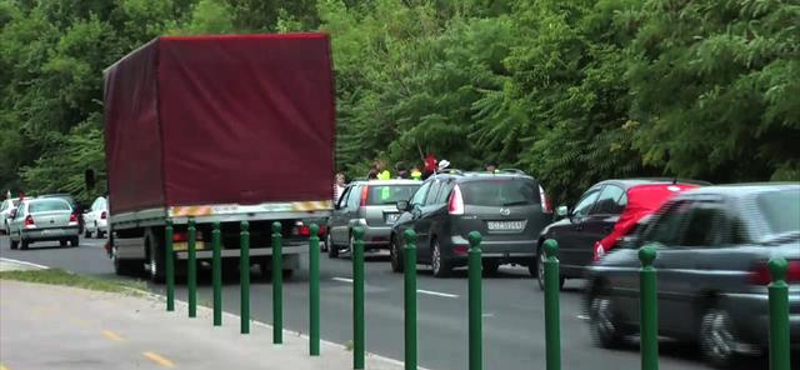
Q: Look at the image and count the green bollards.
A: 12